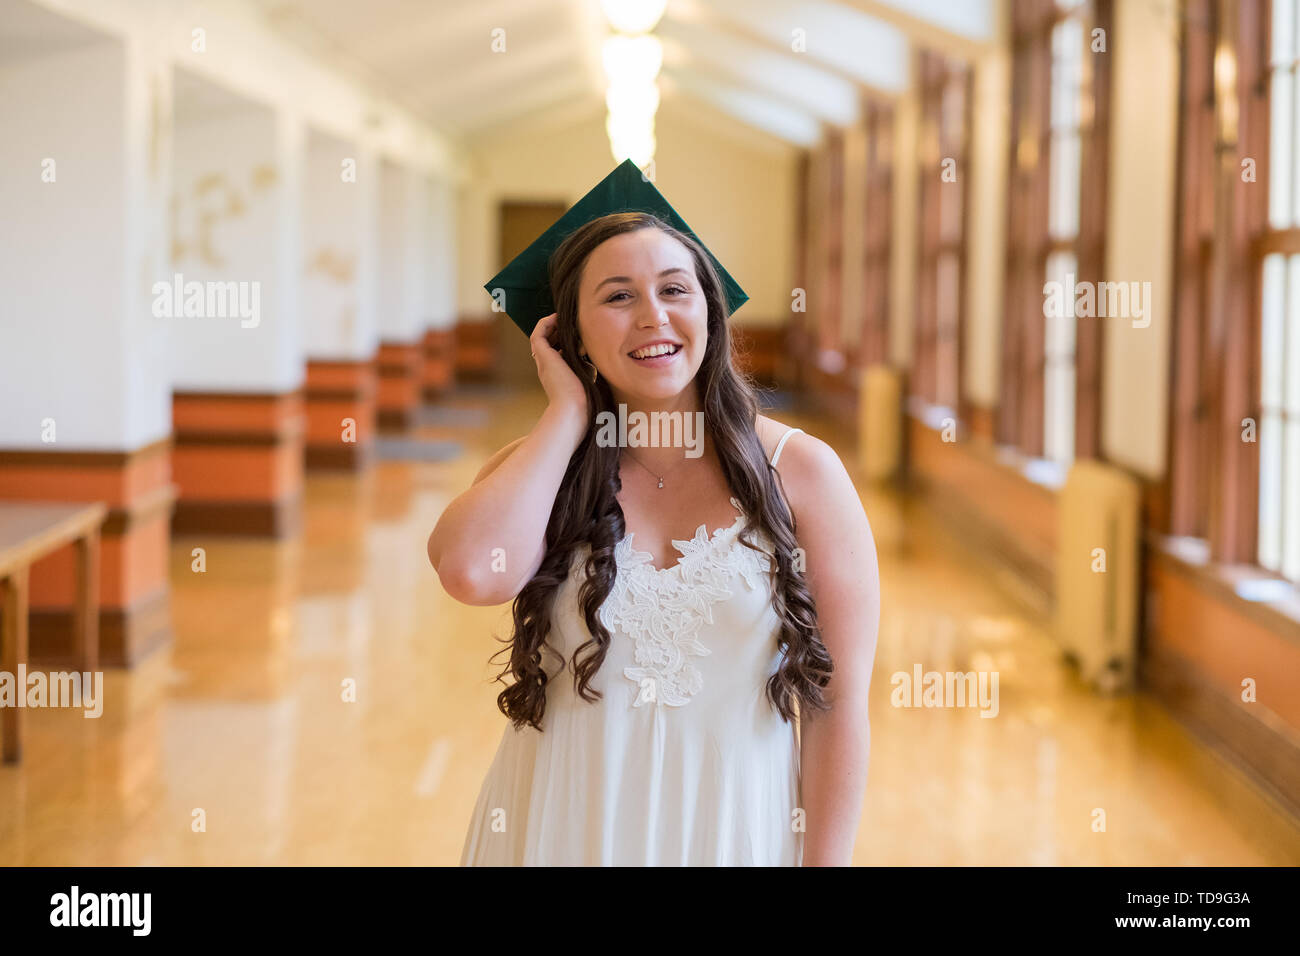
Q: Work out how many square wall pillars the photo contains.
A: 5